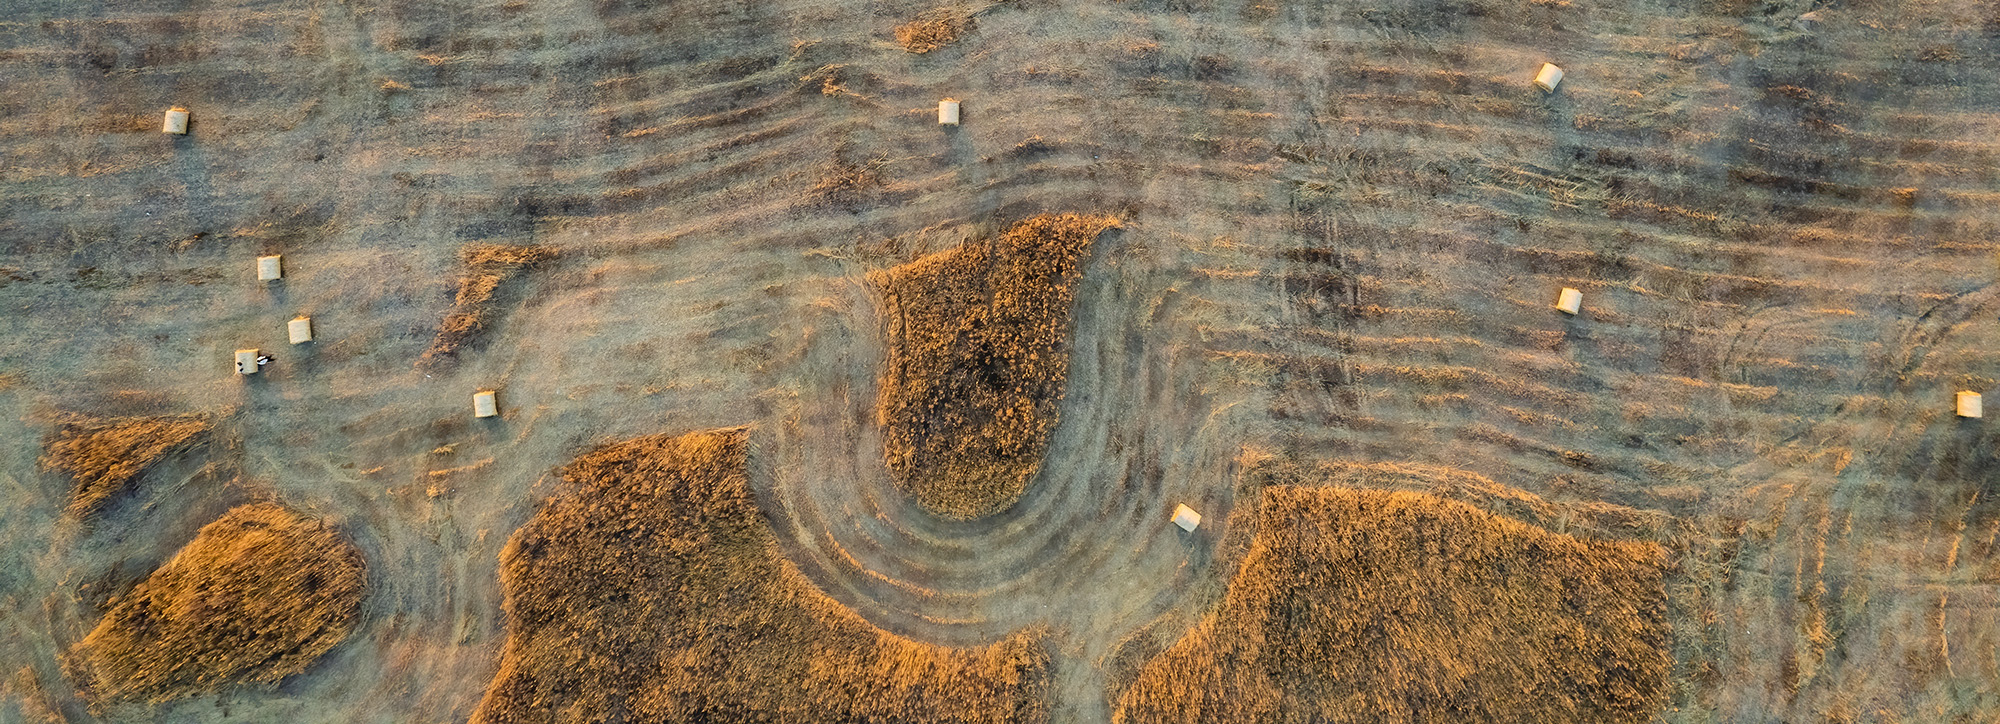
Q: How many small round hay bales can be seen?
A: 10